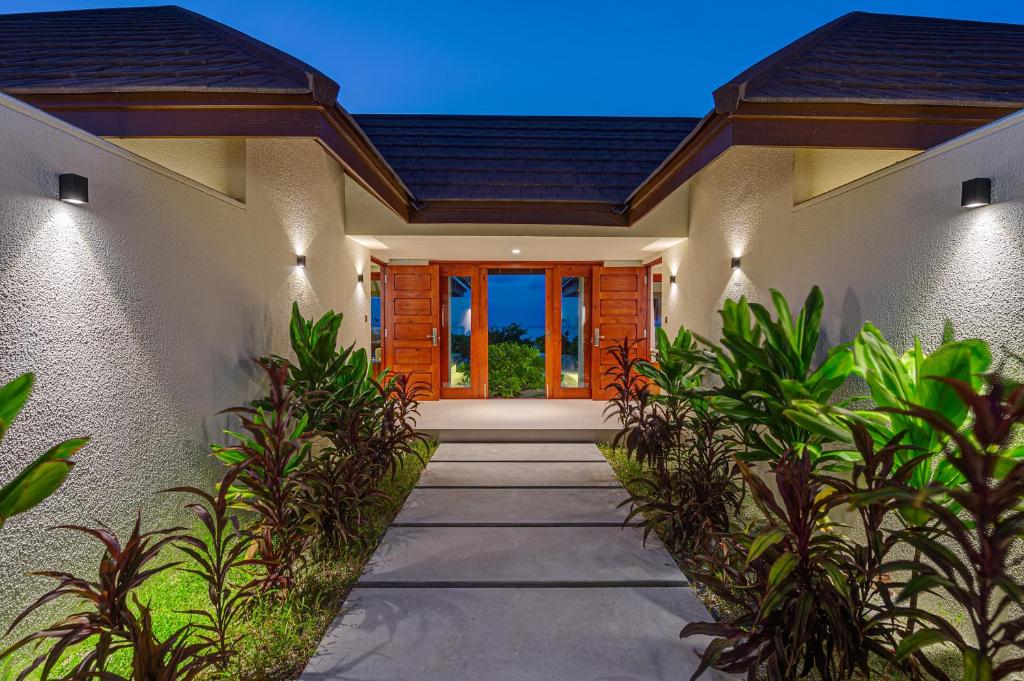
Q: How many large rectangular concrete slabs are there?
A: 5